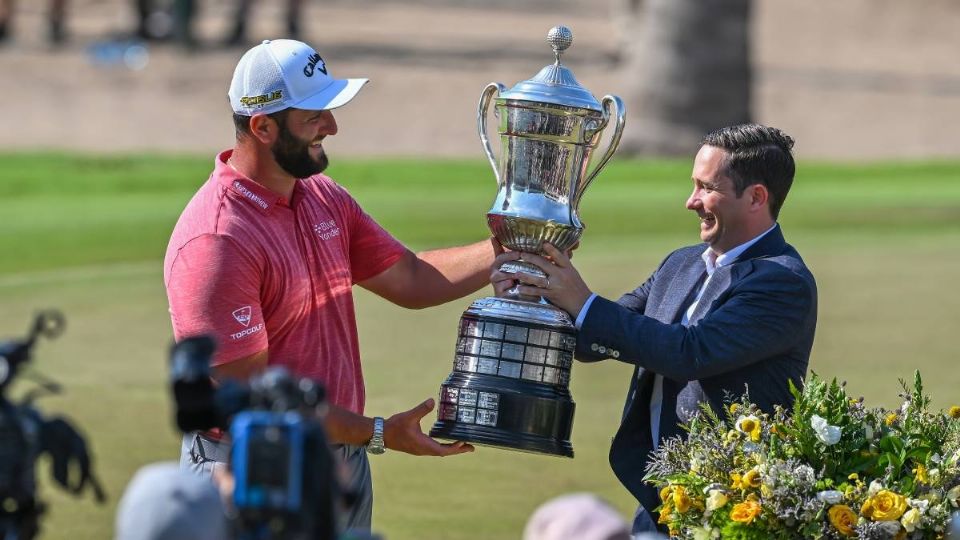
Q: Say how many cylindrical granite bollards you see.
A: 0